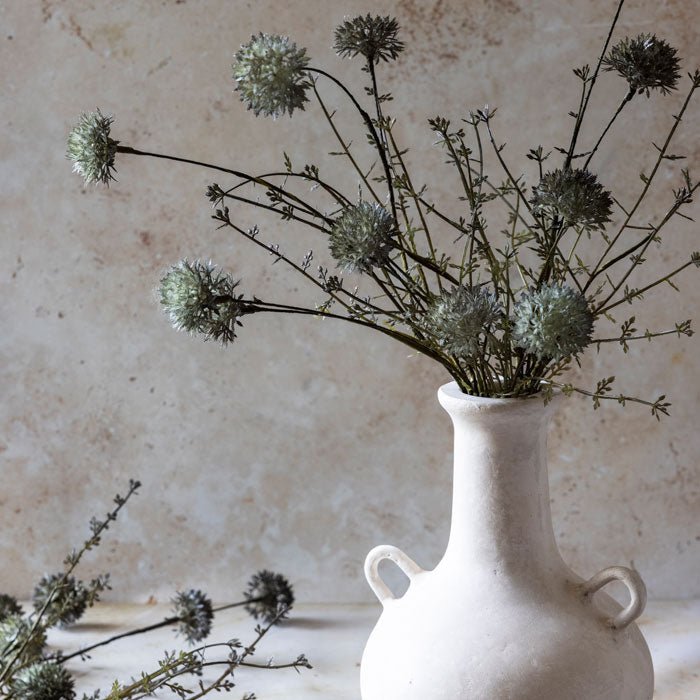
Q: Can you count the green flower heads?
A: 15